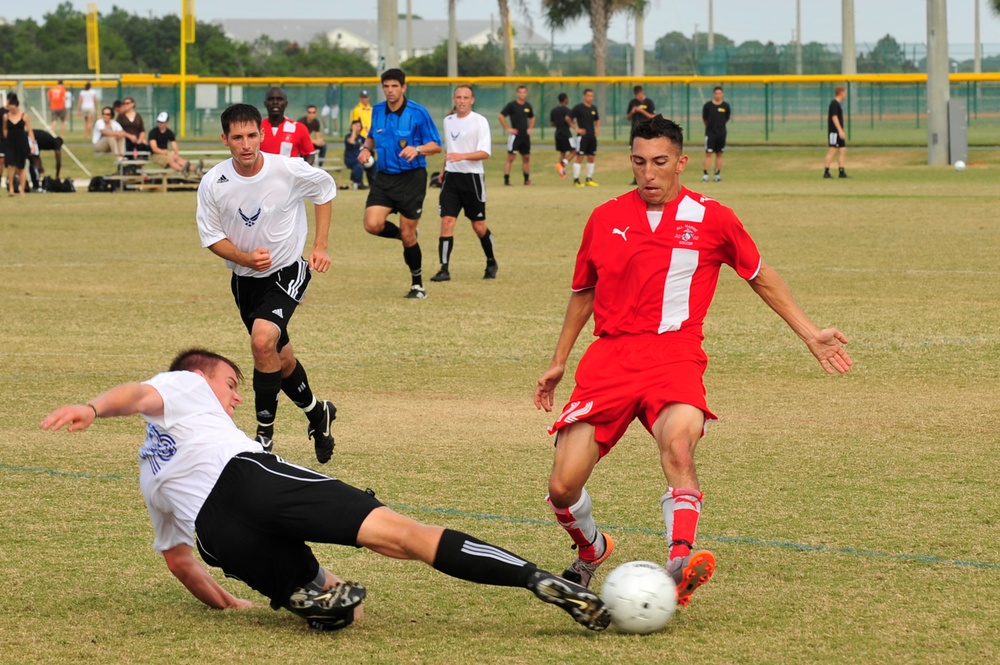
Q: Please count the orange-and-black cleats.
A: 2